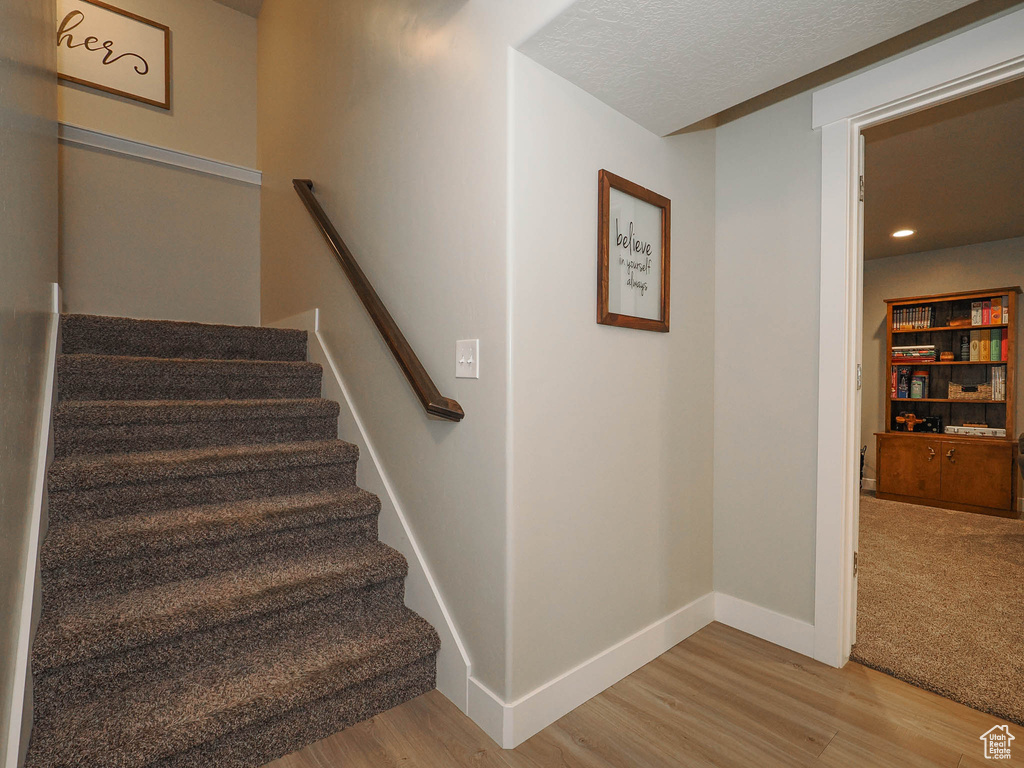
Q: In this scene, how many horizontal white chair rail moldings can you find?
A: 1